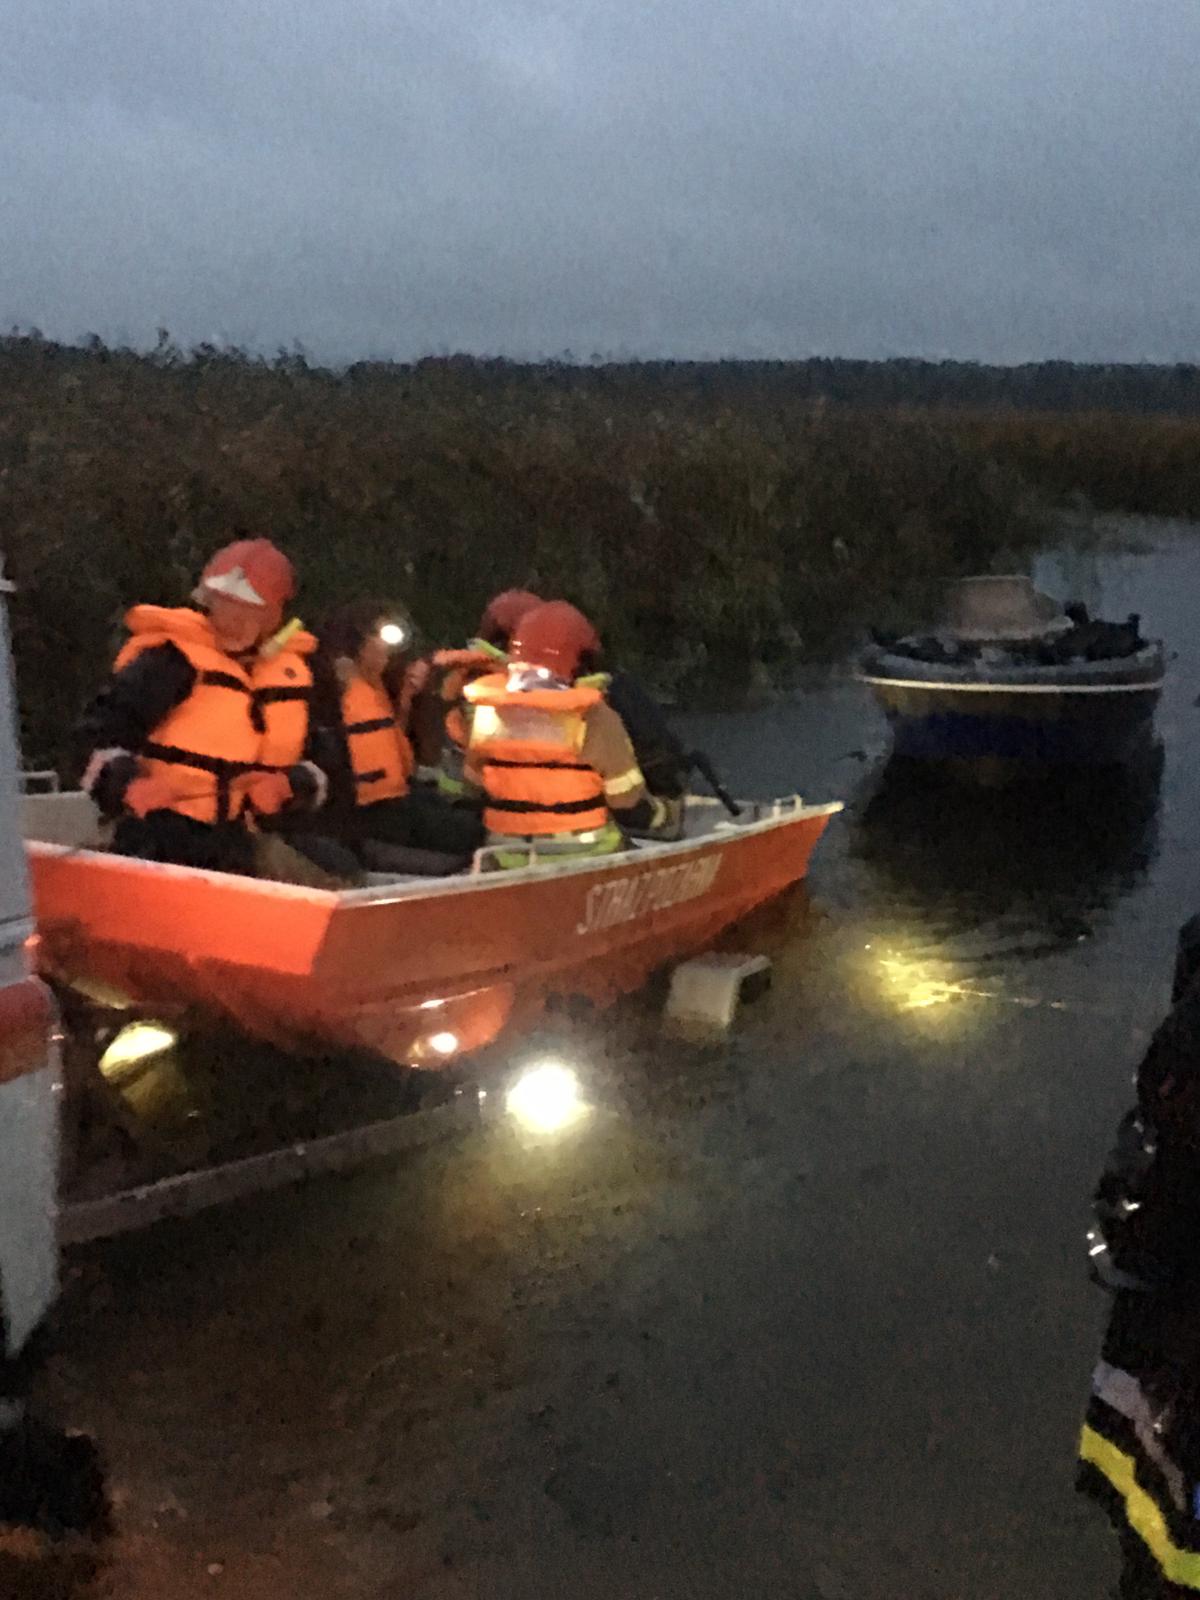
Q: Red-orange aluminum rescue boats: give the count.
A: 1